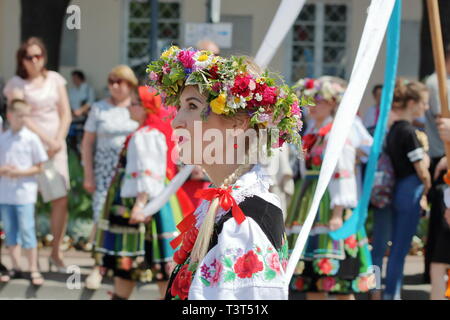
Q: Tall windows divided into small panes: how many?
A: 2